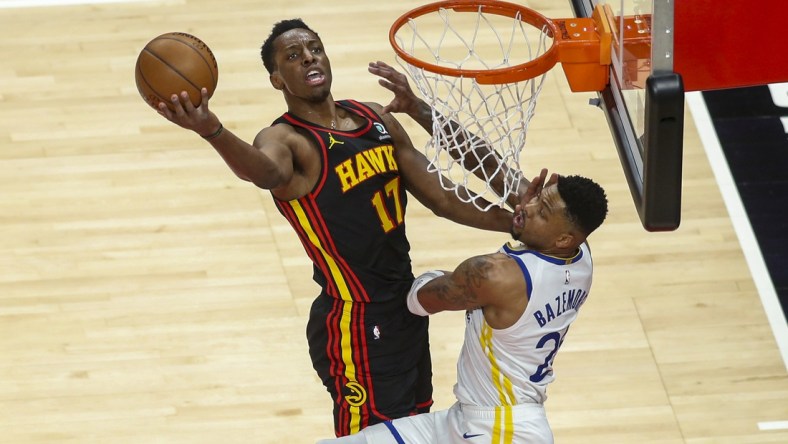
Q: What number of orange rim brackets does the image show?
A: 1